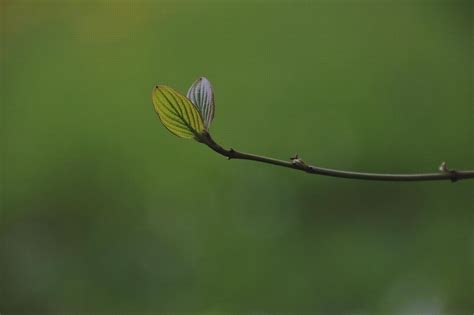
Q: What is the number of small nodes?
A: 3